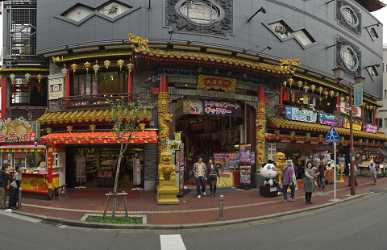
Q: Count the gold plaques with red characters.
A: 1